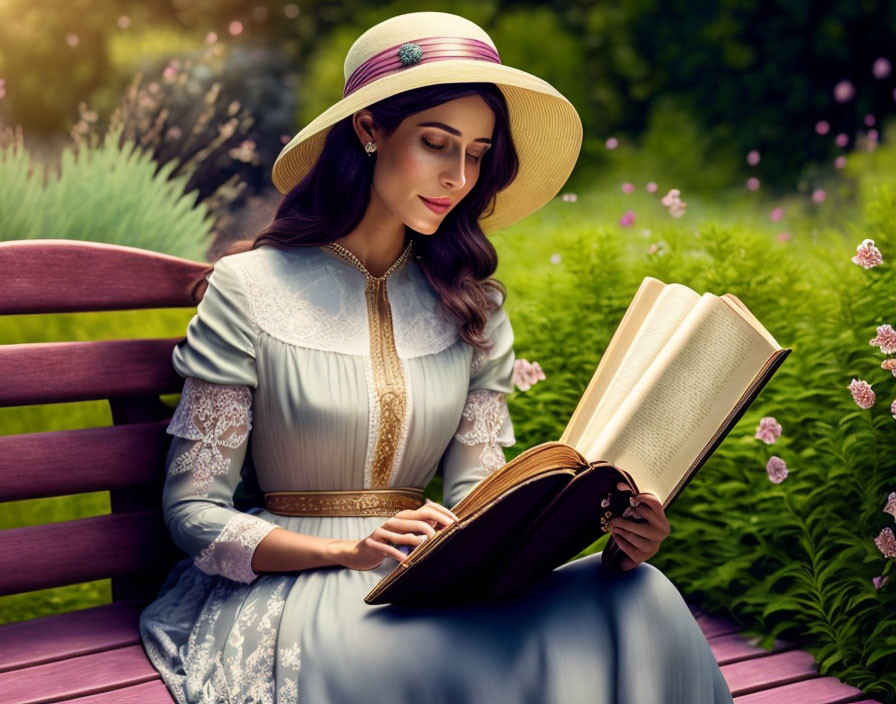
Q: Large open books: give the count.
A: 1